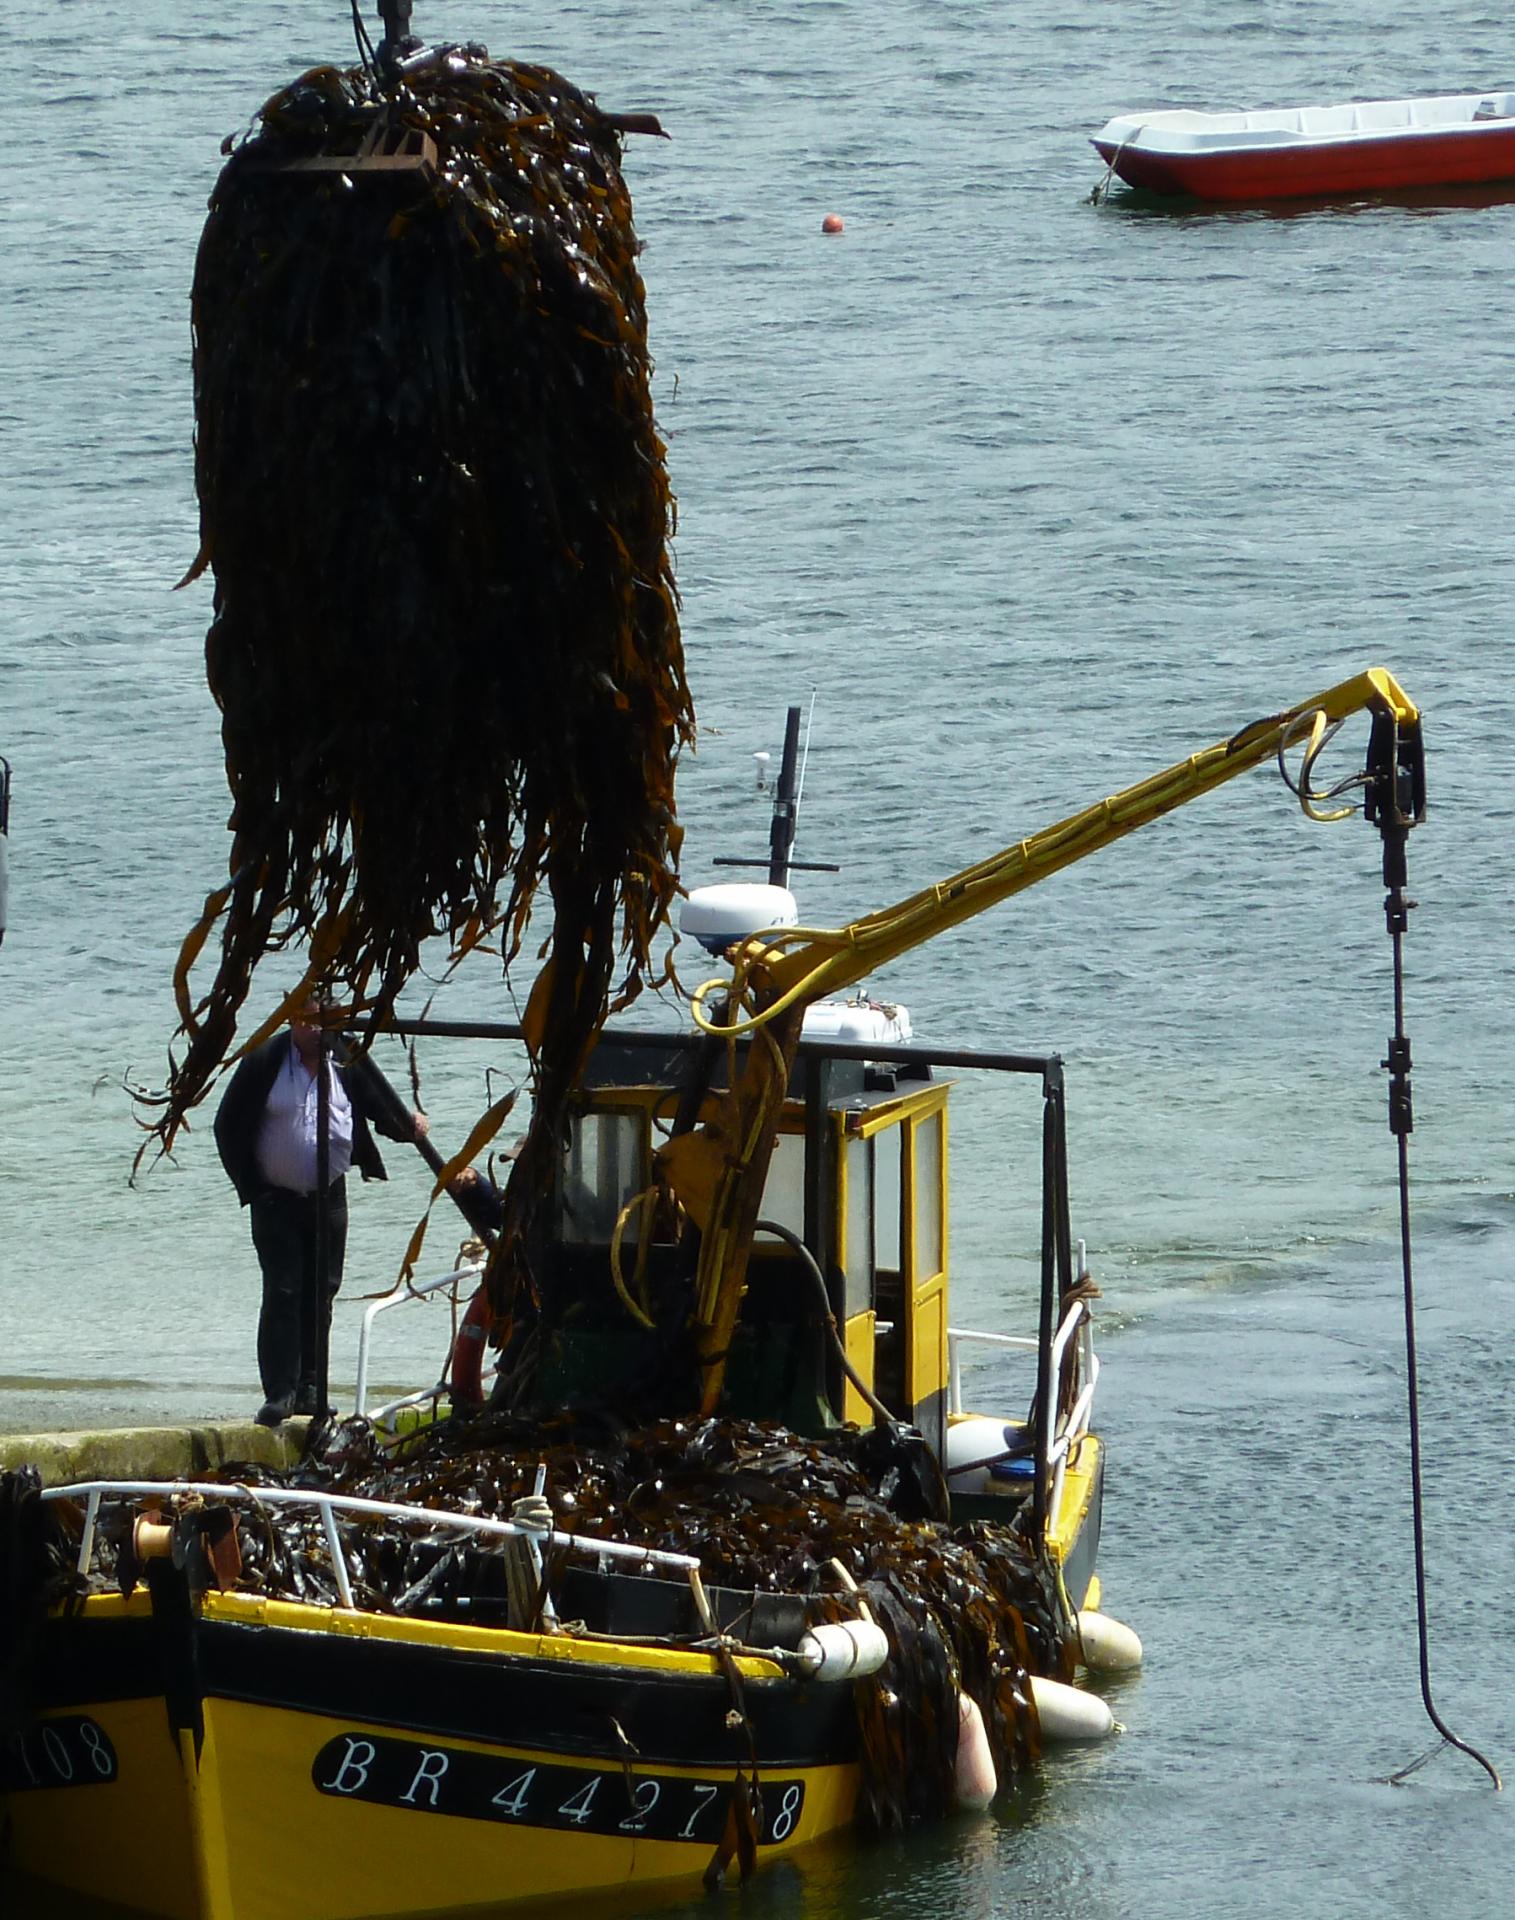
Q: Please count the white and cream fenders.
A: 4